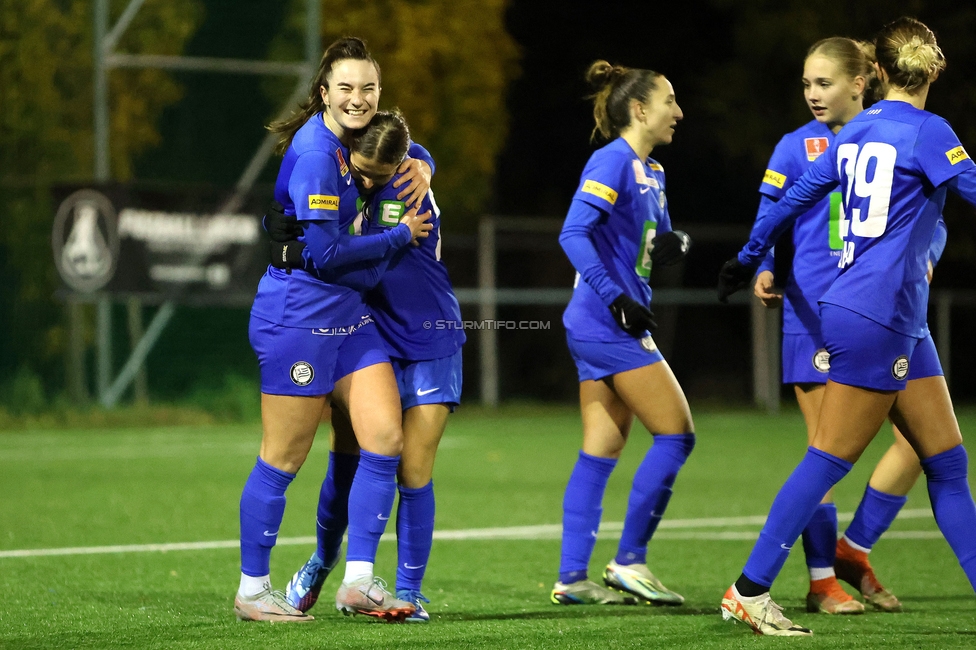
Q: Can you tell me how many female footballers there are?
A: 5